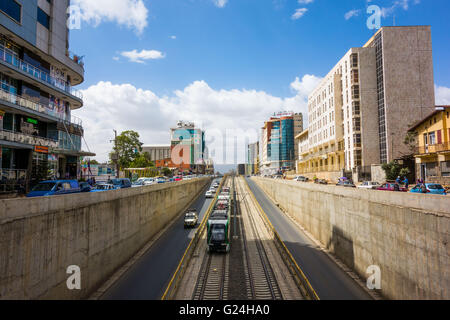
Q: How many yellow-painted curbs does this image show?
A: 2